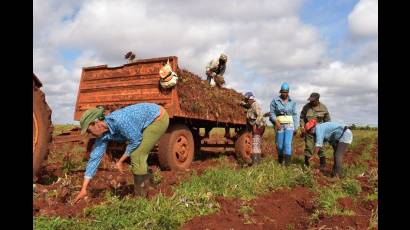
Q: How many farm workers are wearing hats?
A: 6